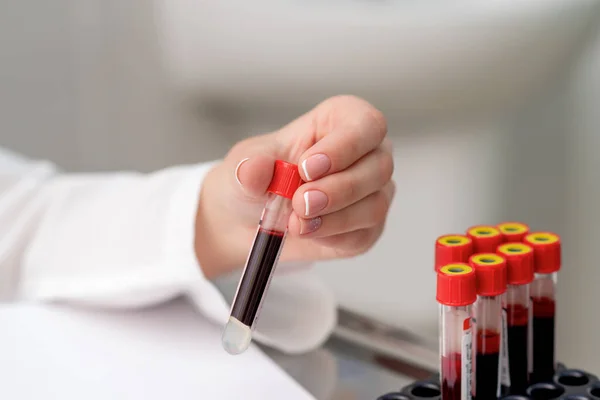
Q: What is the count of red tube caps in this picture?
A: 8